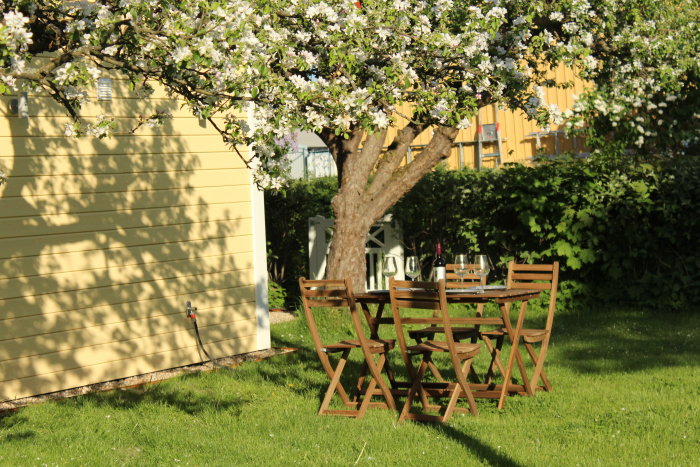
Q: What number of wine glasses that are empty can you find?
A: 4